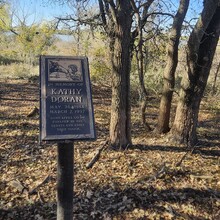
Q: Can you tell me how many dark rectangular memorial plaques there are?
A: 1